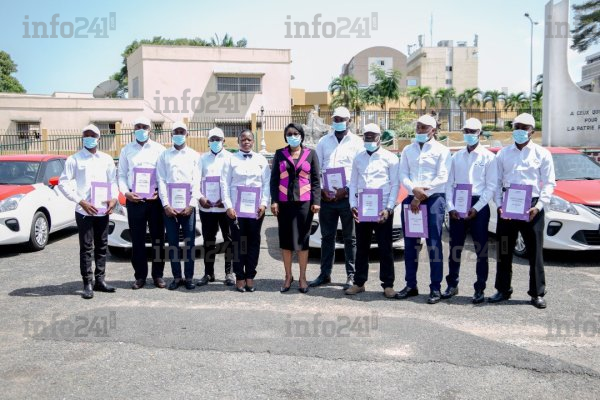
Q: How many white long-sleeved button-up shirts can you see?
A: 10